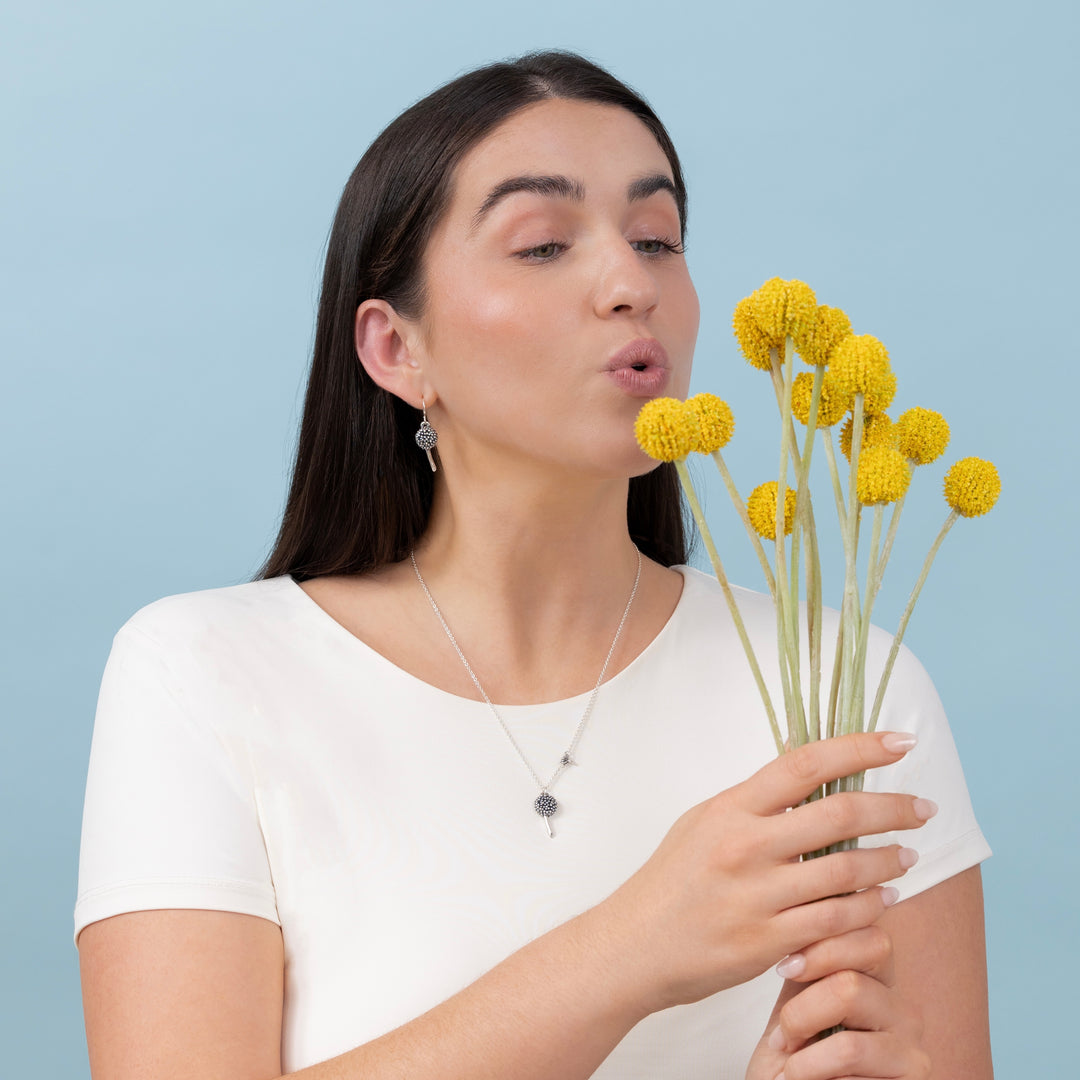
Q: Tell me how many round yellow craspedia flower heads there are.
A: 13